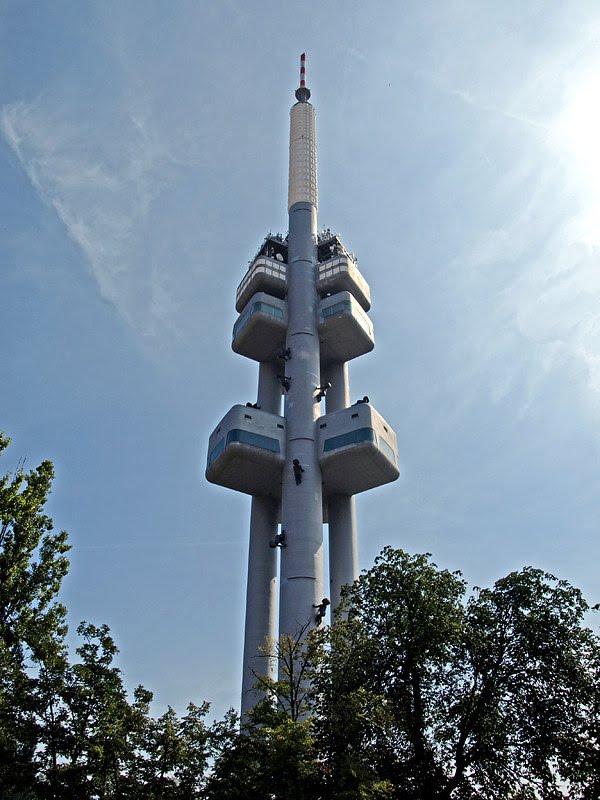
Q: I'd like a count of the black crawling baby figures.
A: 8